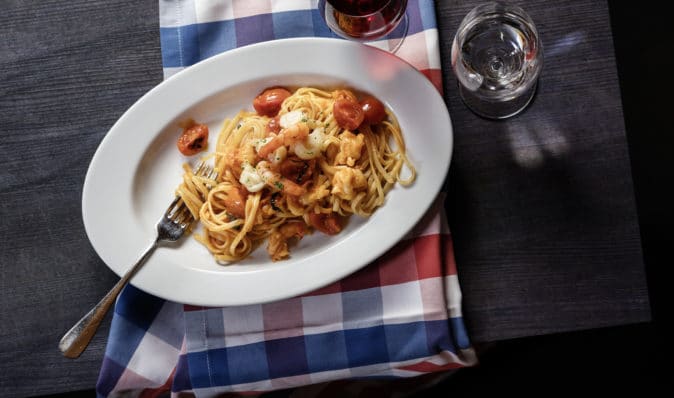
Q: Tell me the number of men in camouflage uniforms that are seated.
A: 0